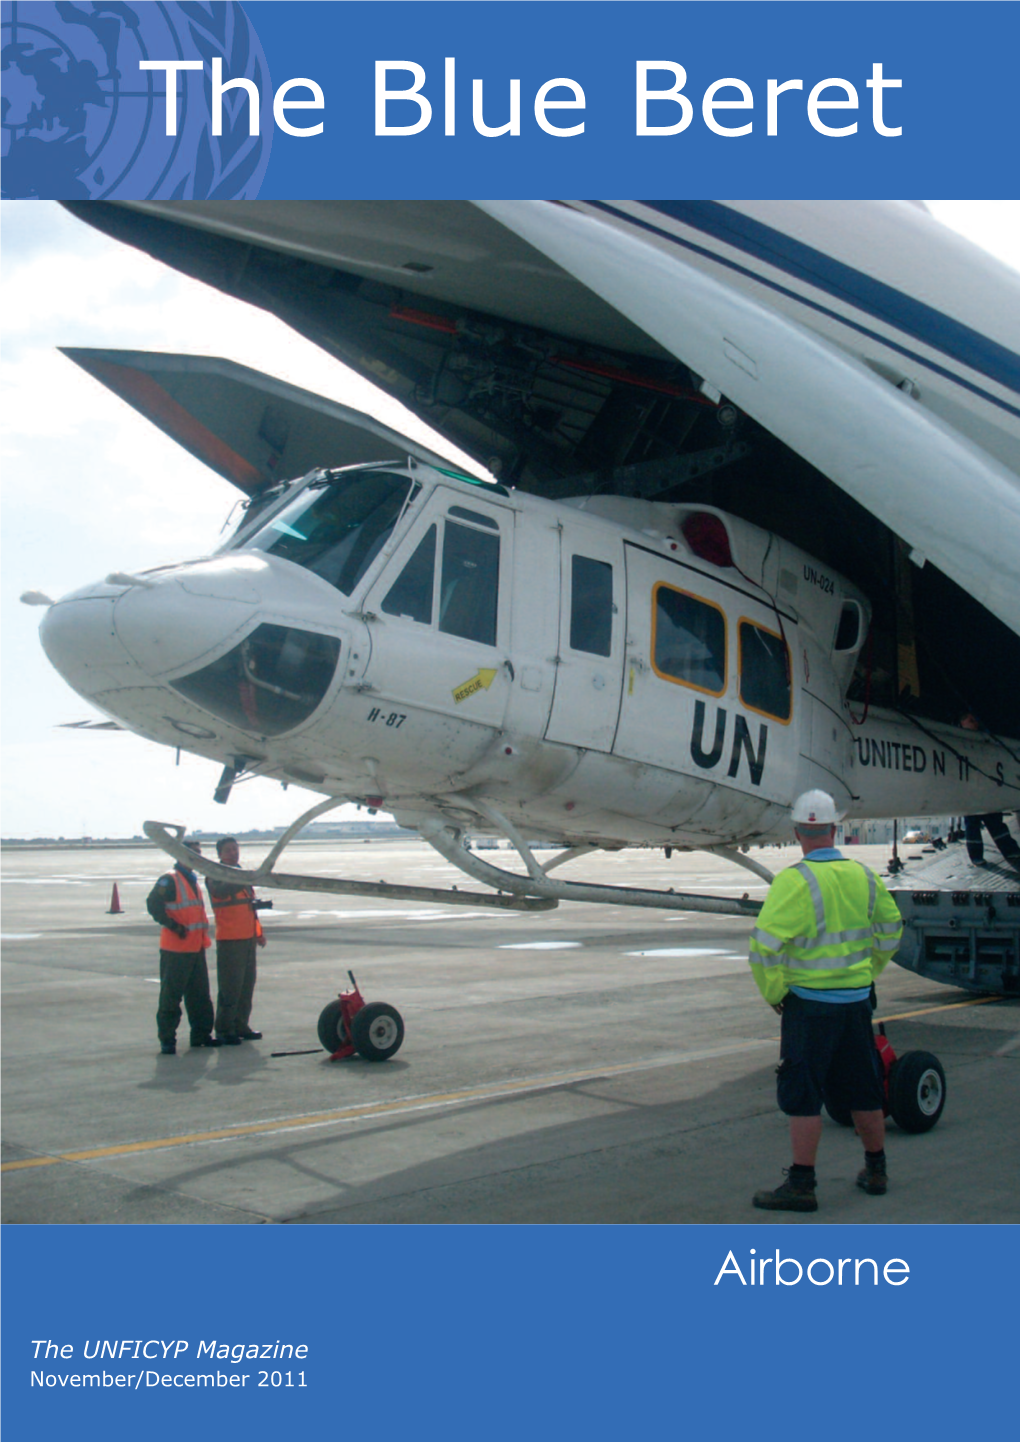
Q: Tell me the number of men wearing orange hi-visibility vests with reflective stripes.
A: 2